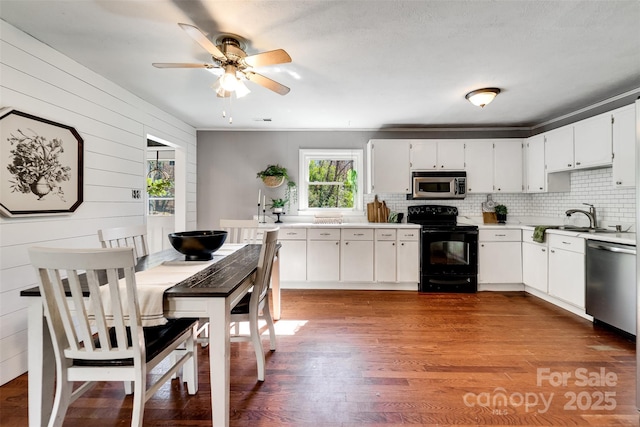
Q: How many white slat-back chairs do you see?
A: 4